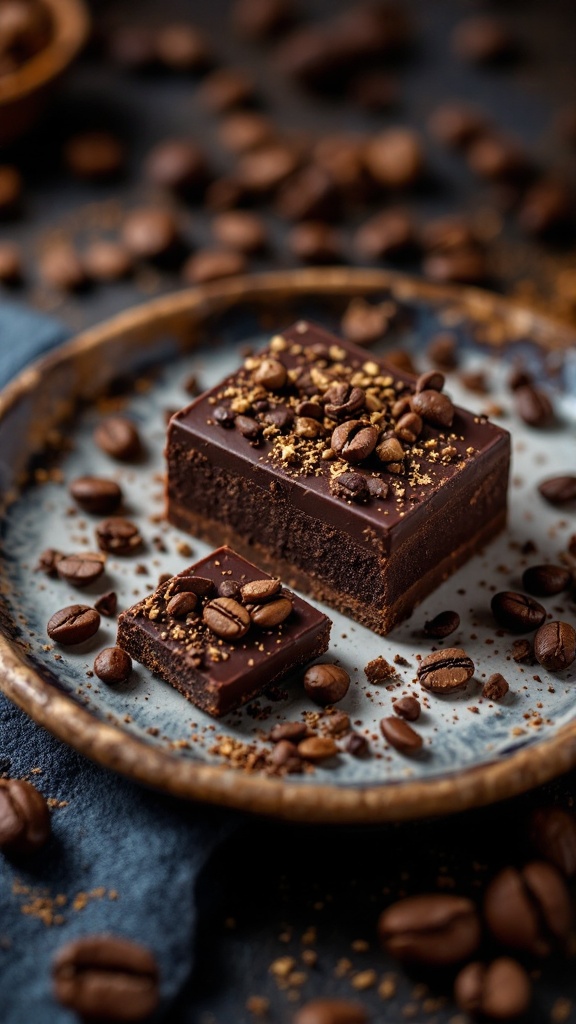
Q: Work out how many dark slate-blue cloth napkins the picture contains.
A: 1